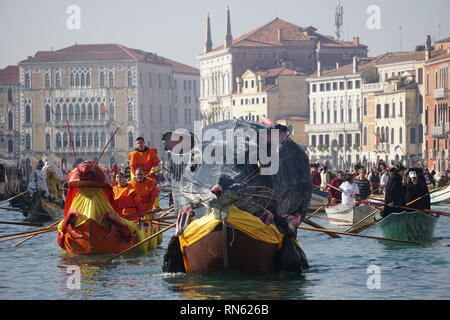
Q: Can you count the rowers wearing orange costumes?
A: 3